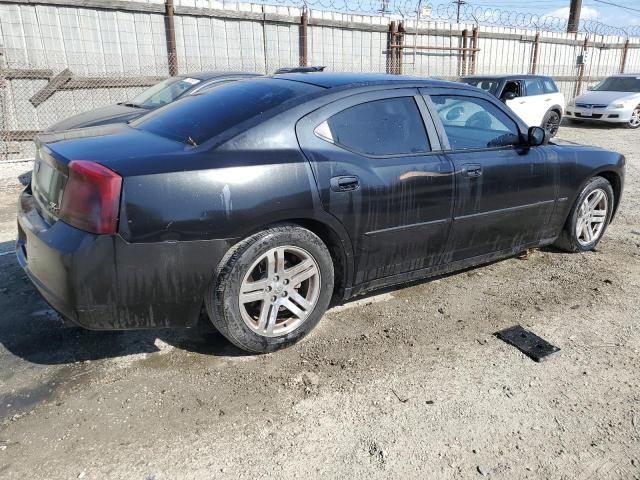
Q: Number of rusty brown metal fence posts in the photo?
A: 9